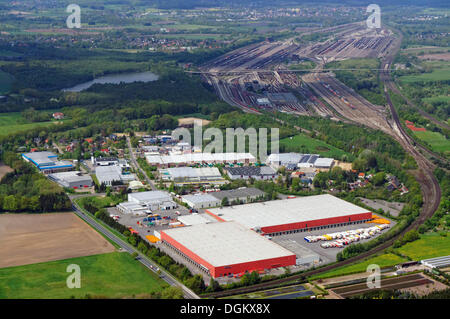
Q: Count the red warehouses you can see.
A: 2